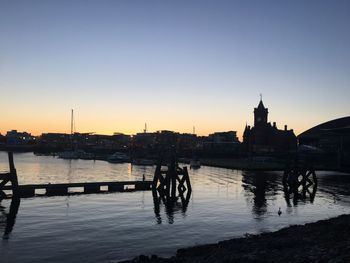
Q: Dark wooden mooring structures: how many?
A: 3